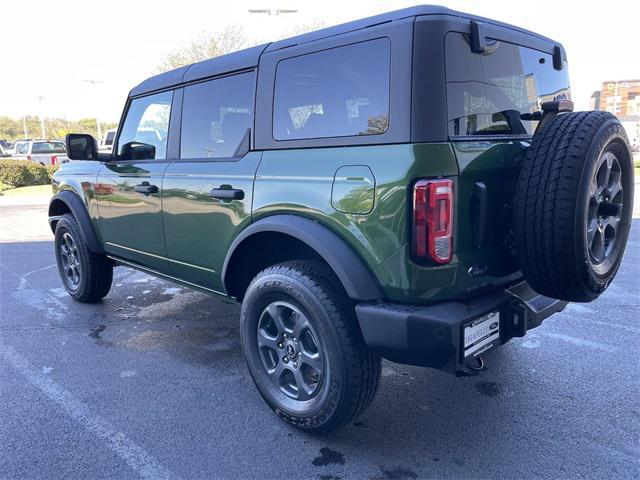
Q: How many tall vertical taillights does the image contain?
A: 1